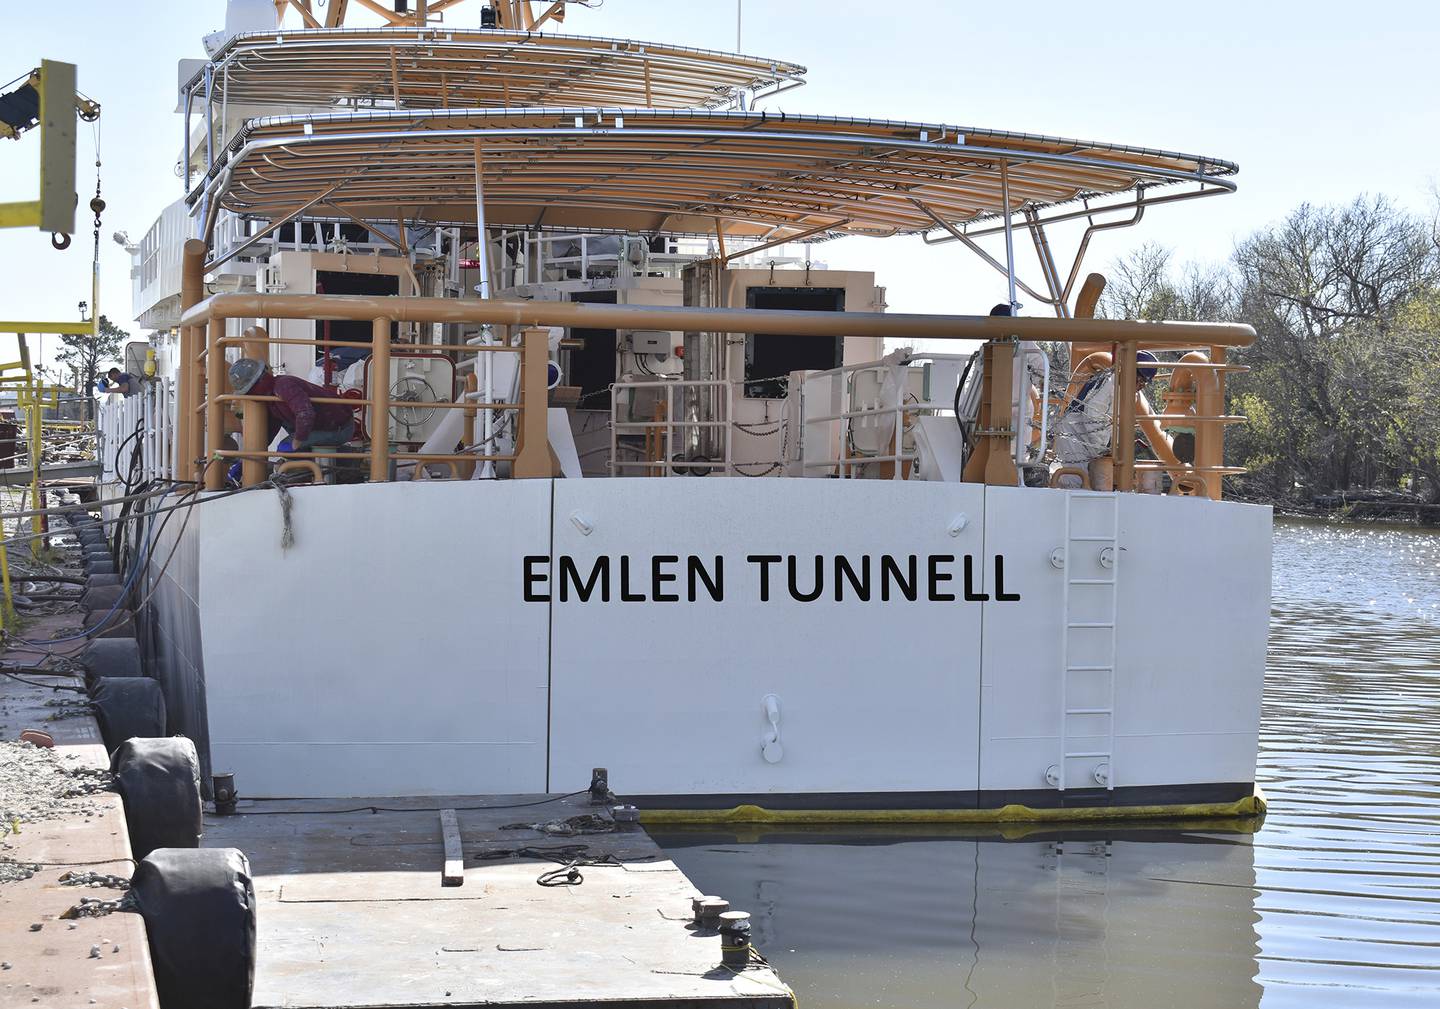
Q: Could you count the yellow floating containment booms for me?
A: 1